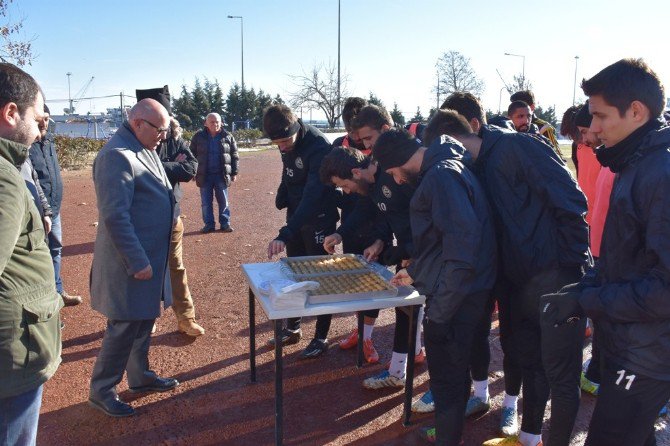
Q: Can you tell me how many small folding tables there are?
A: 1